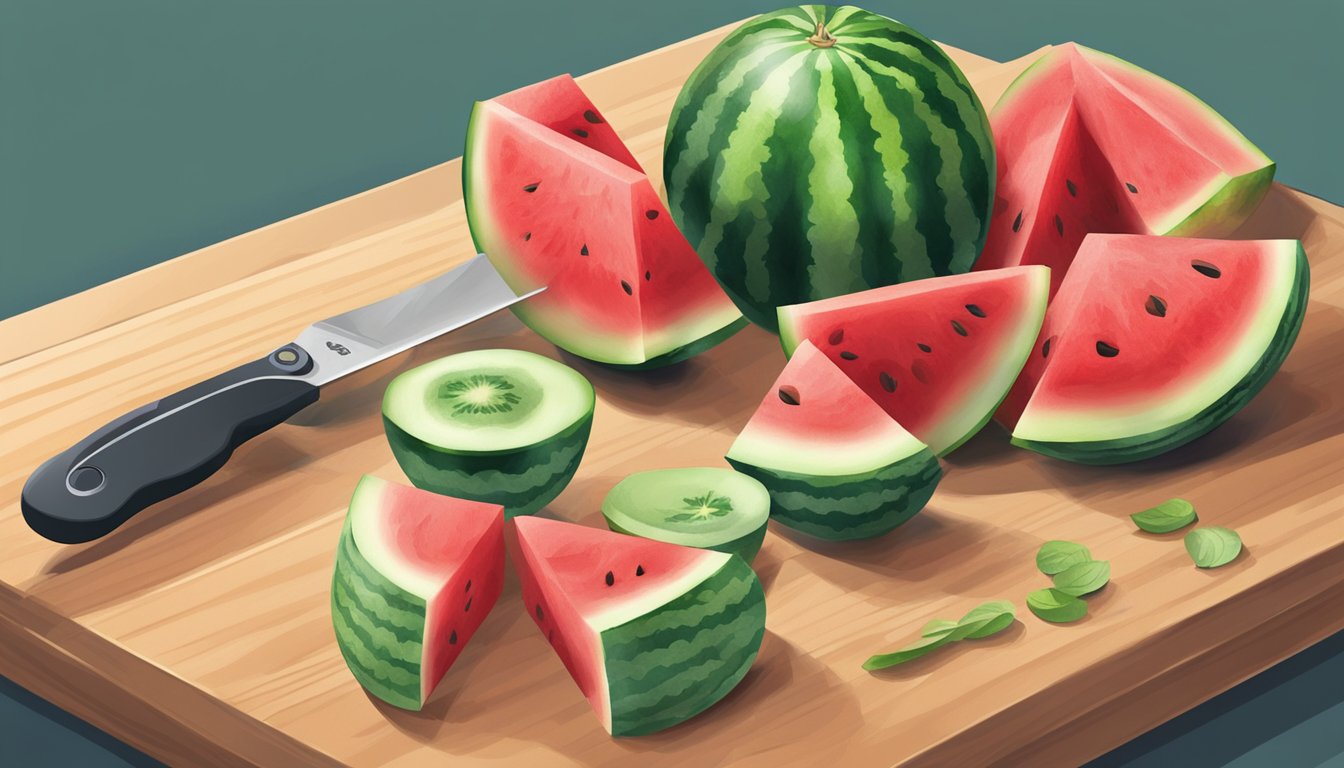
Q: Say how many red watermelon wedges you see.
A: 7